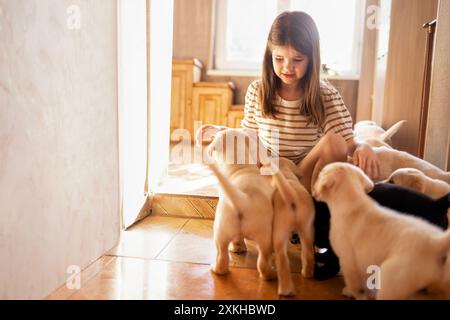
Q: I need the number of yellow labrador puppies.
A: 6